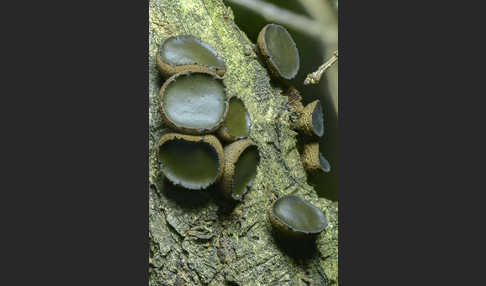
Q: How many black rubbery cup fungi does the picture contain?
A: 9